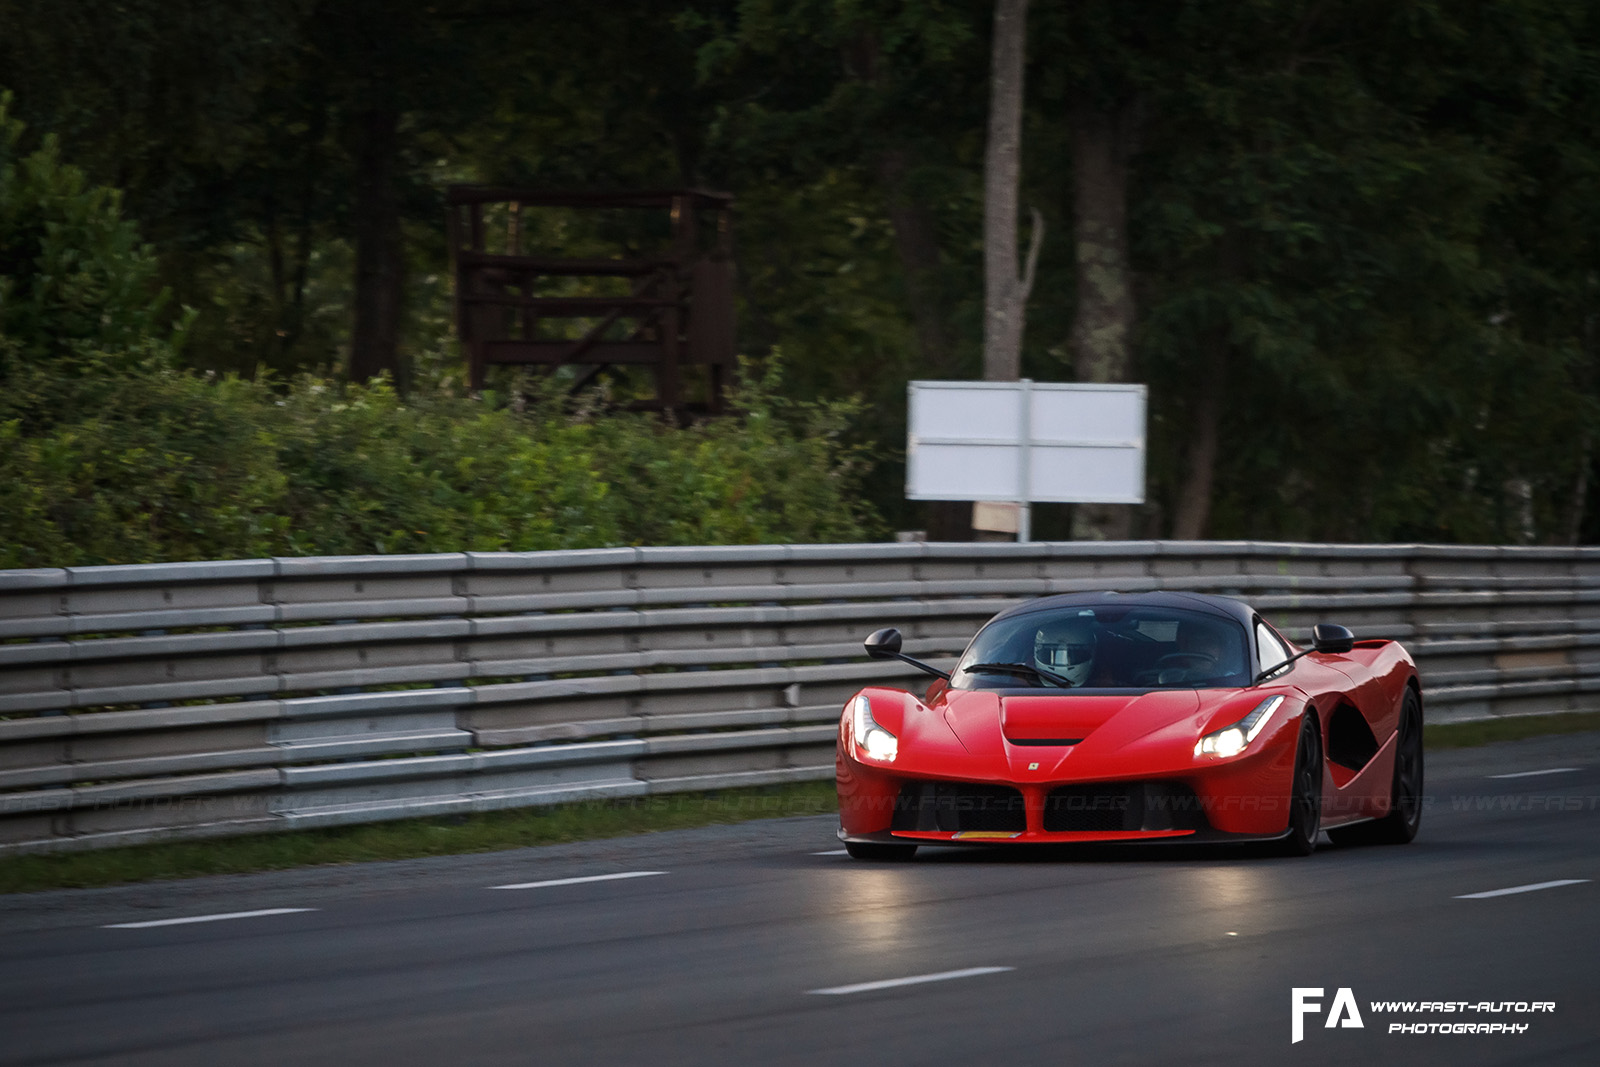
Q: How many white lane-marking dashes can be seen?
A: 6